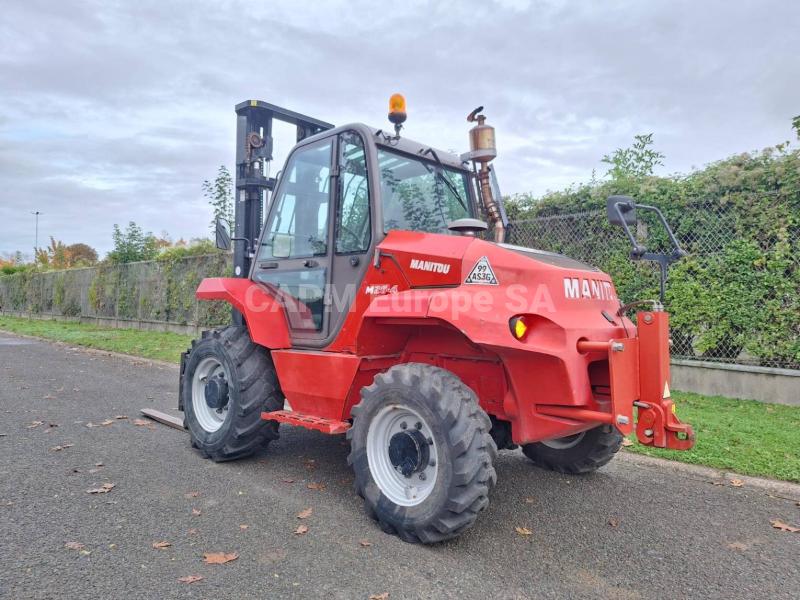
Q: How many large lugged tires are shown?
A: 3